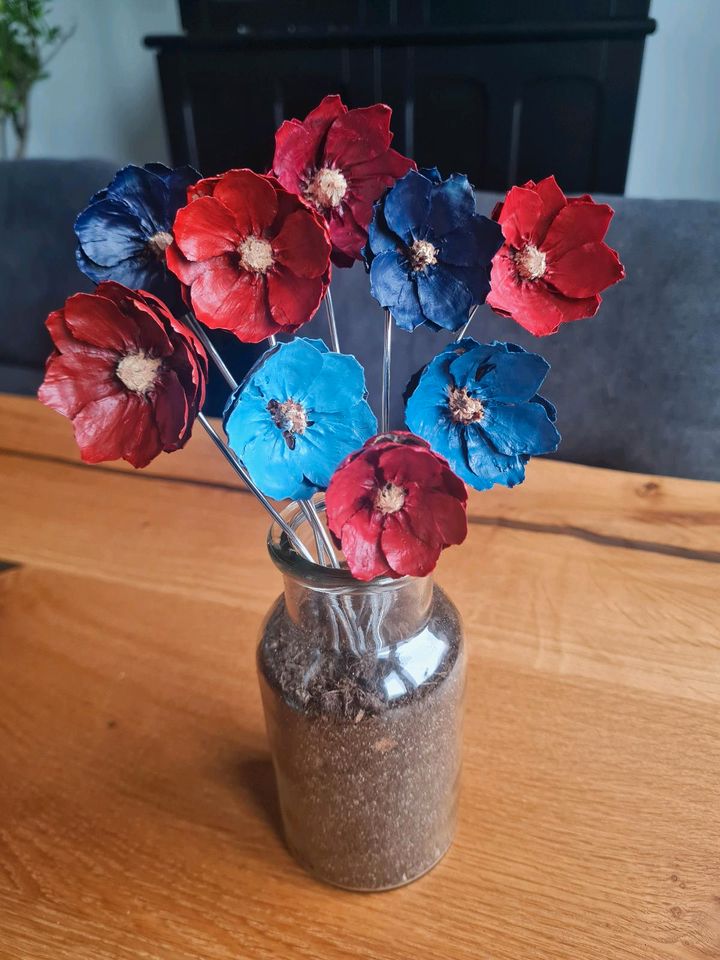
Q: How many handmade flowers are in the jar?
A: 9